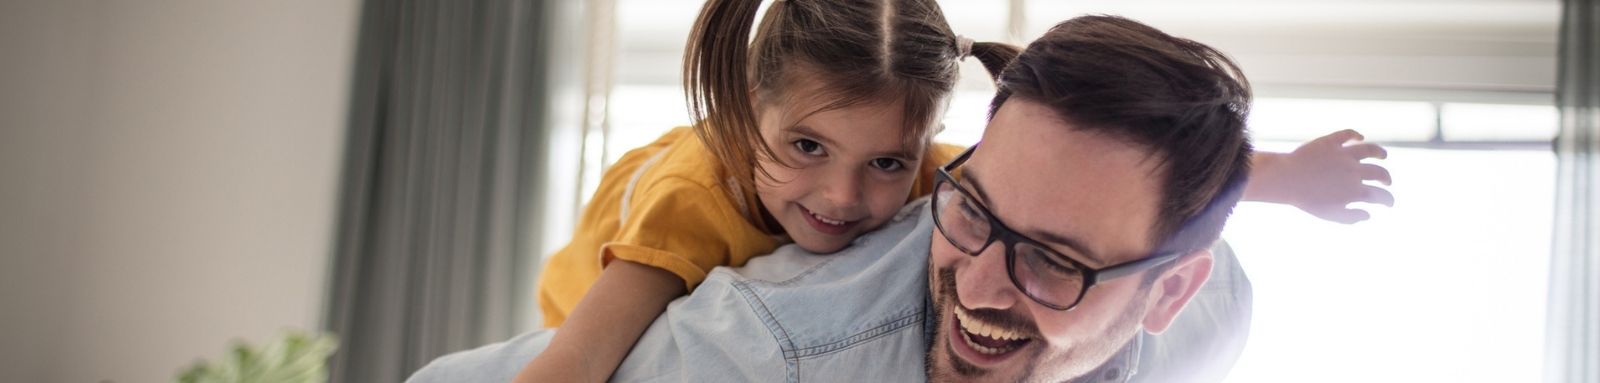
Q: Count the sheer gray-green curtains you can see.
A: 2